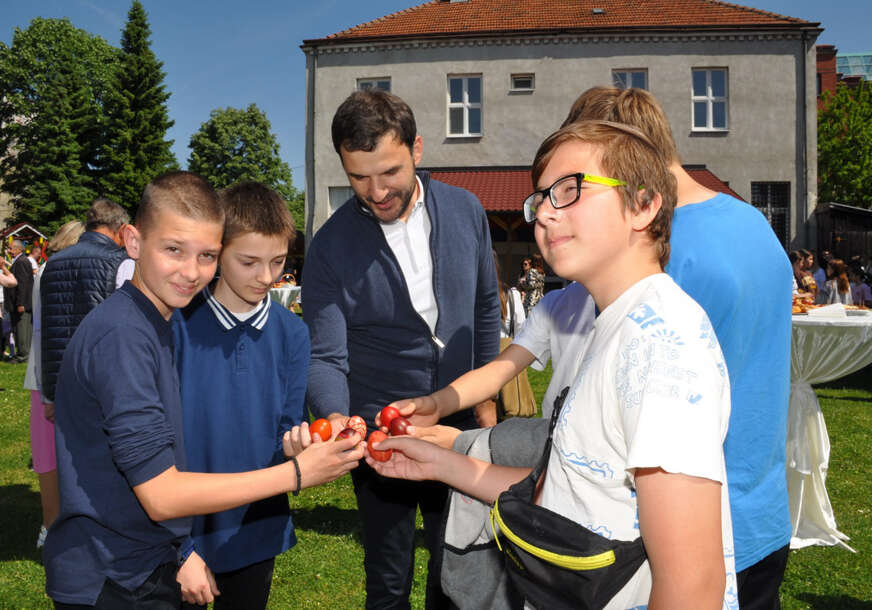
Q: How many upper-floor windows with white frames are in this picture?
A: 5